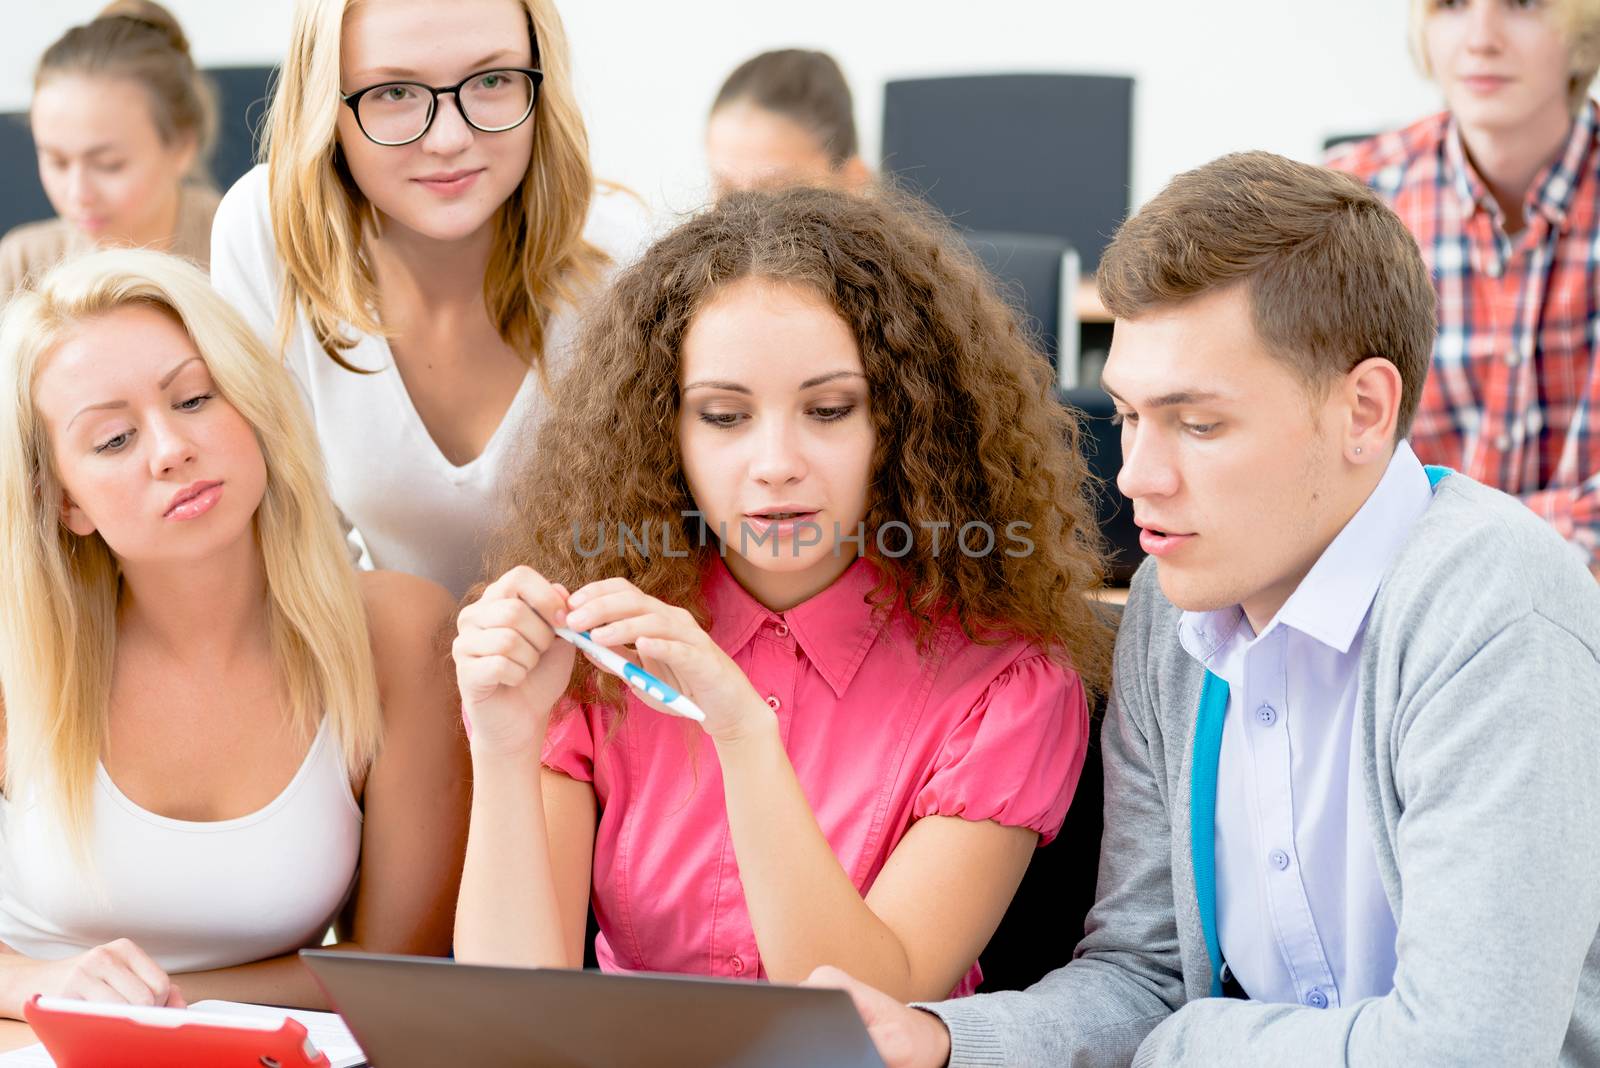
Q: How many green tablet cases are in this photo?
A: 0